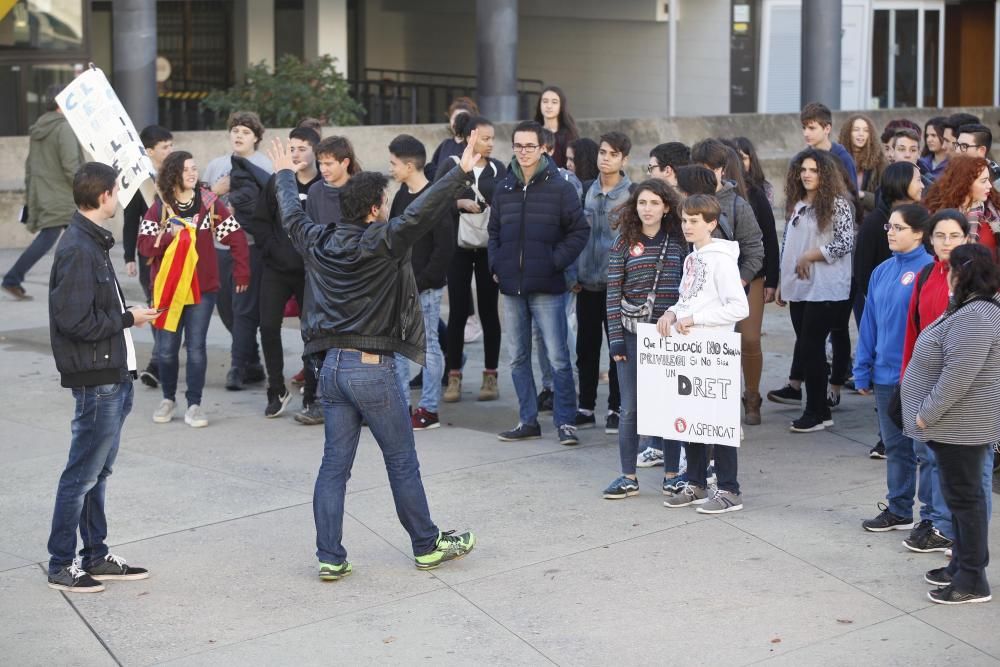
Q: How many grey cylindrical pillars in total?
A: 3